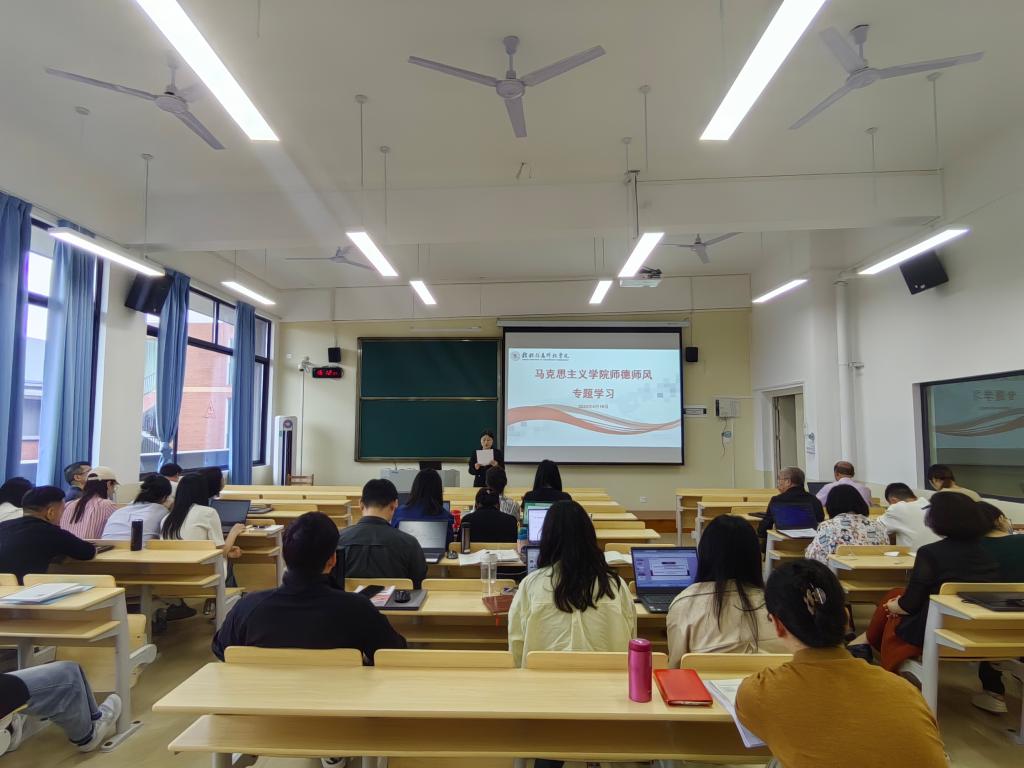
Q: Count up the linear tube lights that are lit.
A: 10